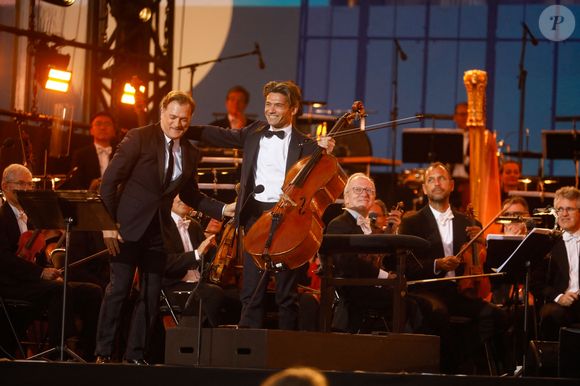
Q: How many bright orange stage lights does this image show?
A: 2